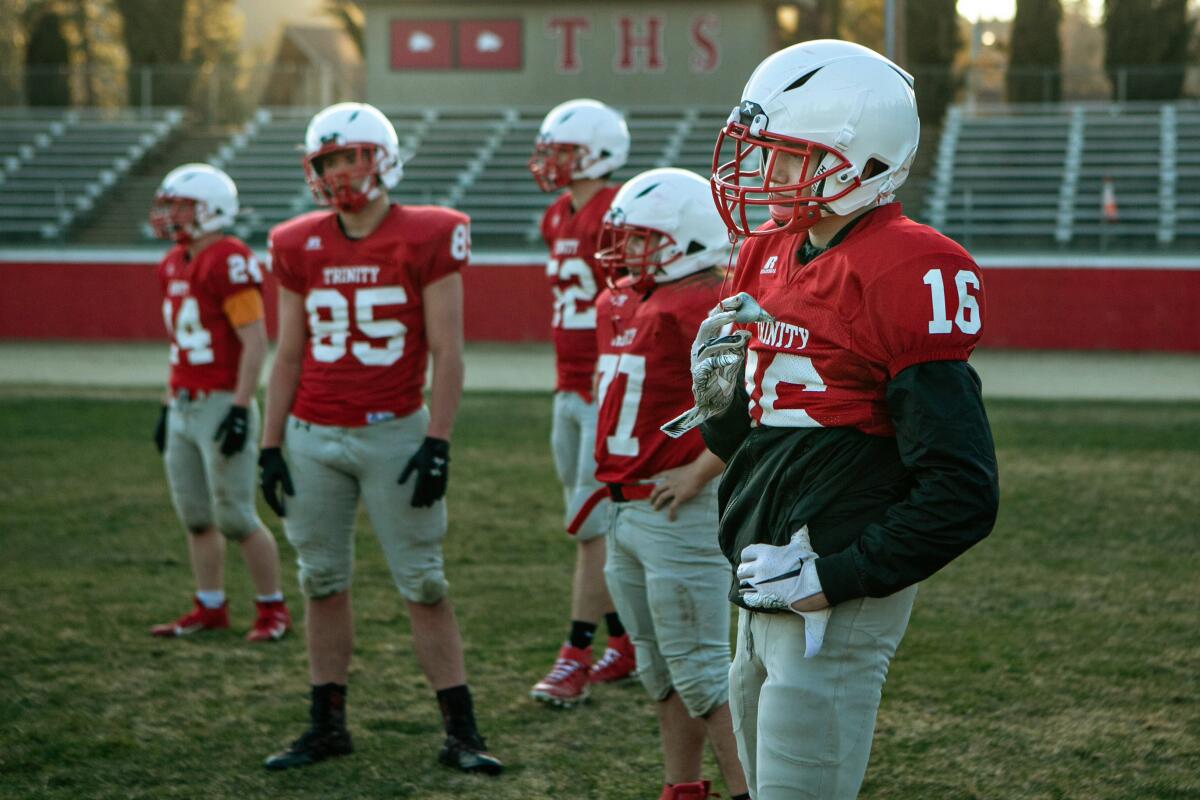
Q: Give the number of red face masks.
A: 5